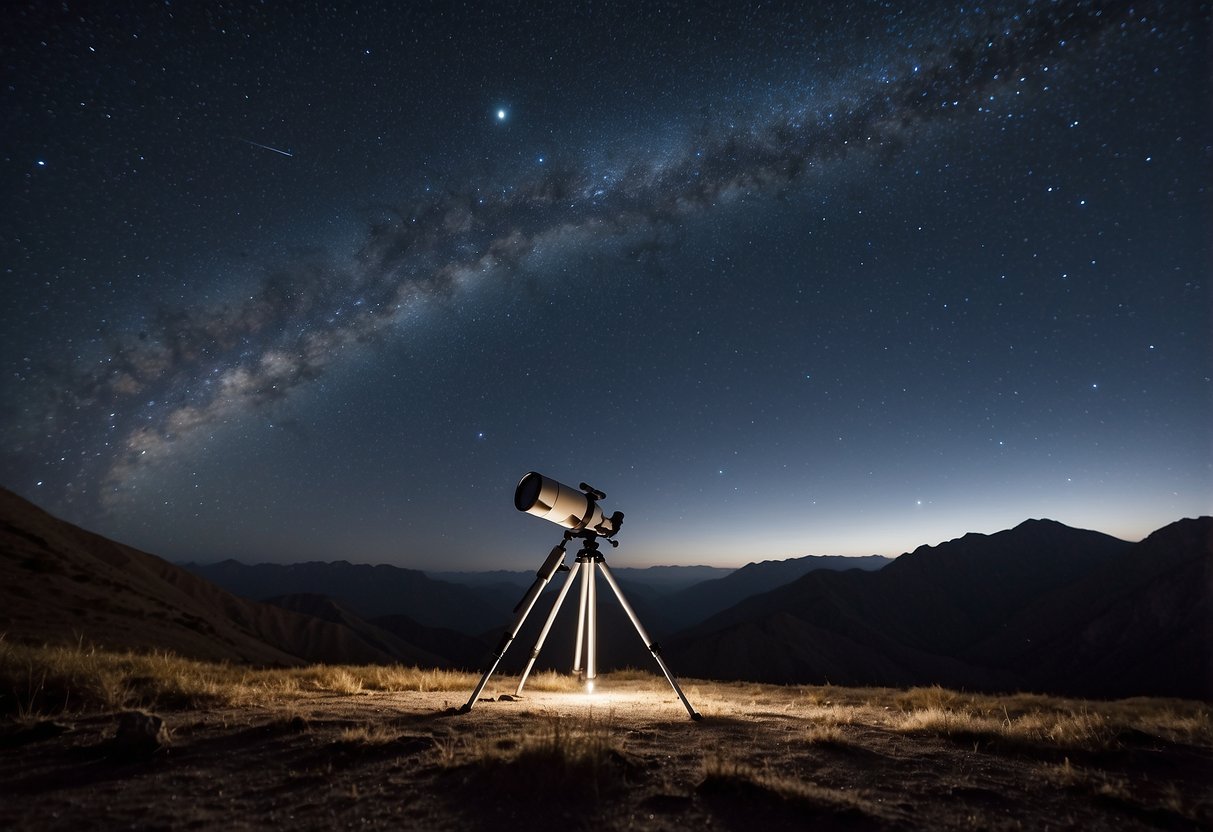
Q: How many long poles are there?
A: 5